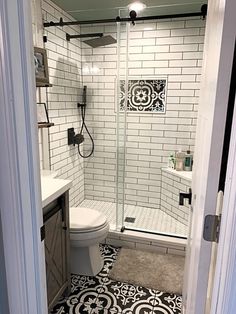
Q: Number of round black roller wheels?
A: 2